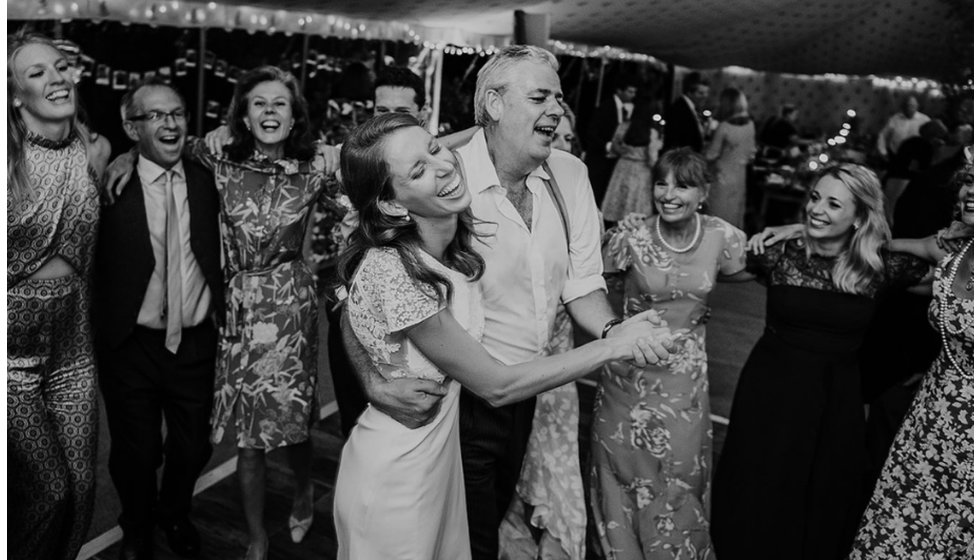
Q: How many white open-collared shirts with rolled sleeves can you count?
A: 1